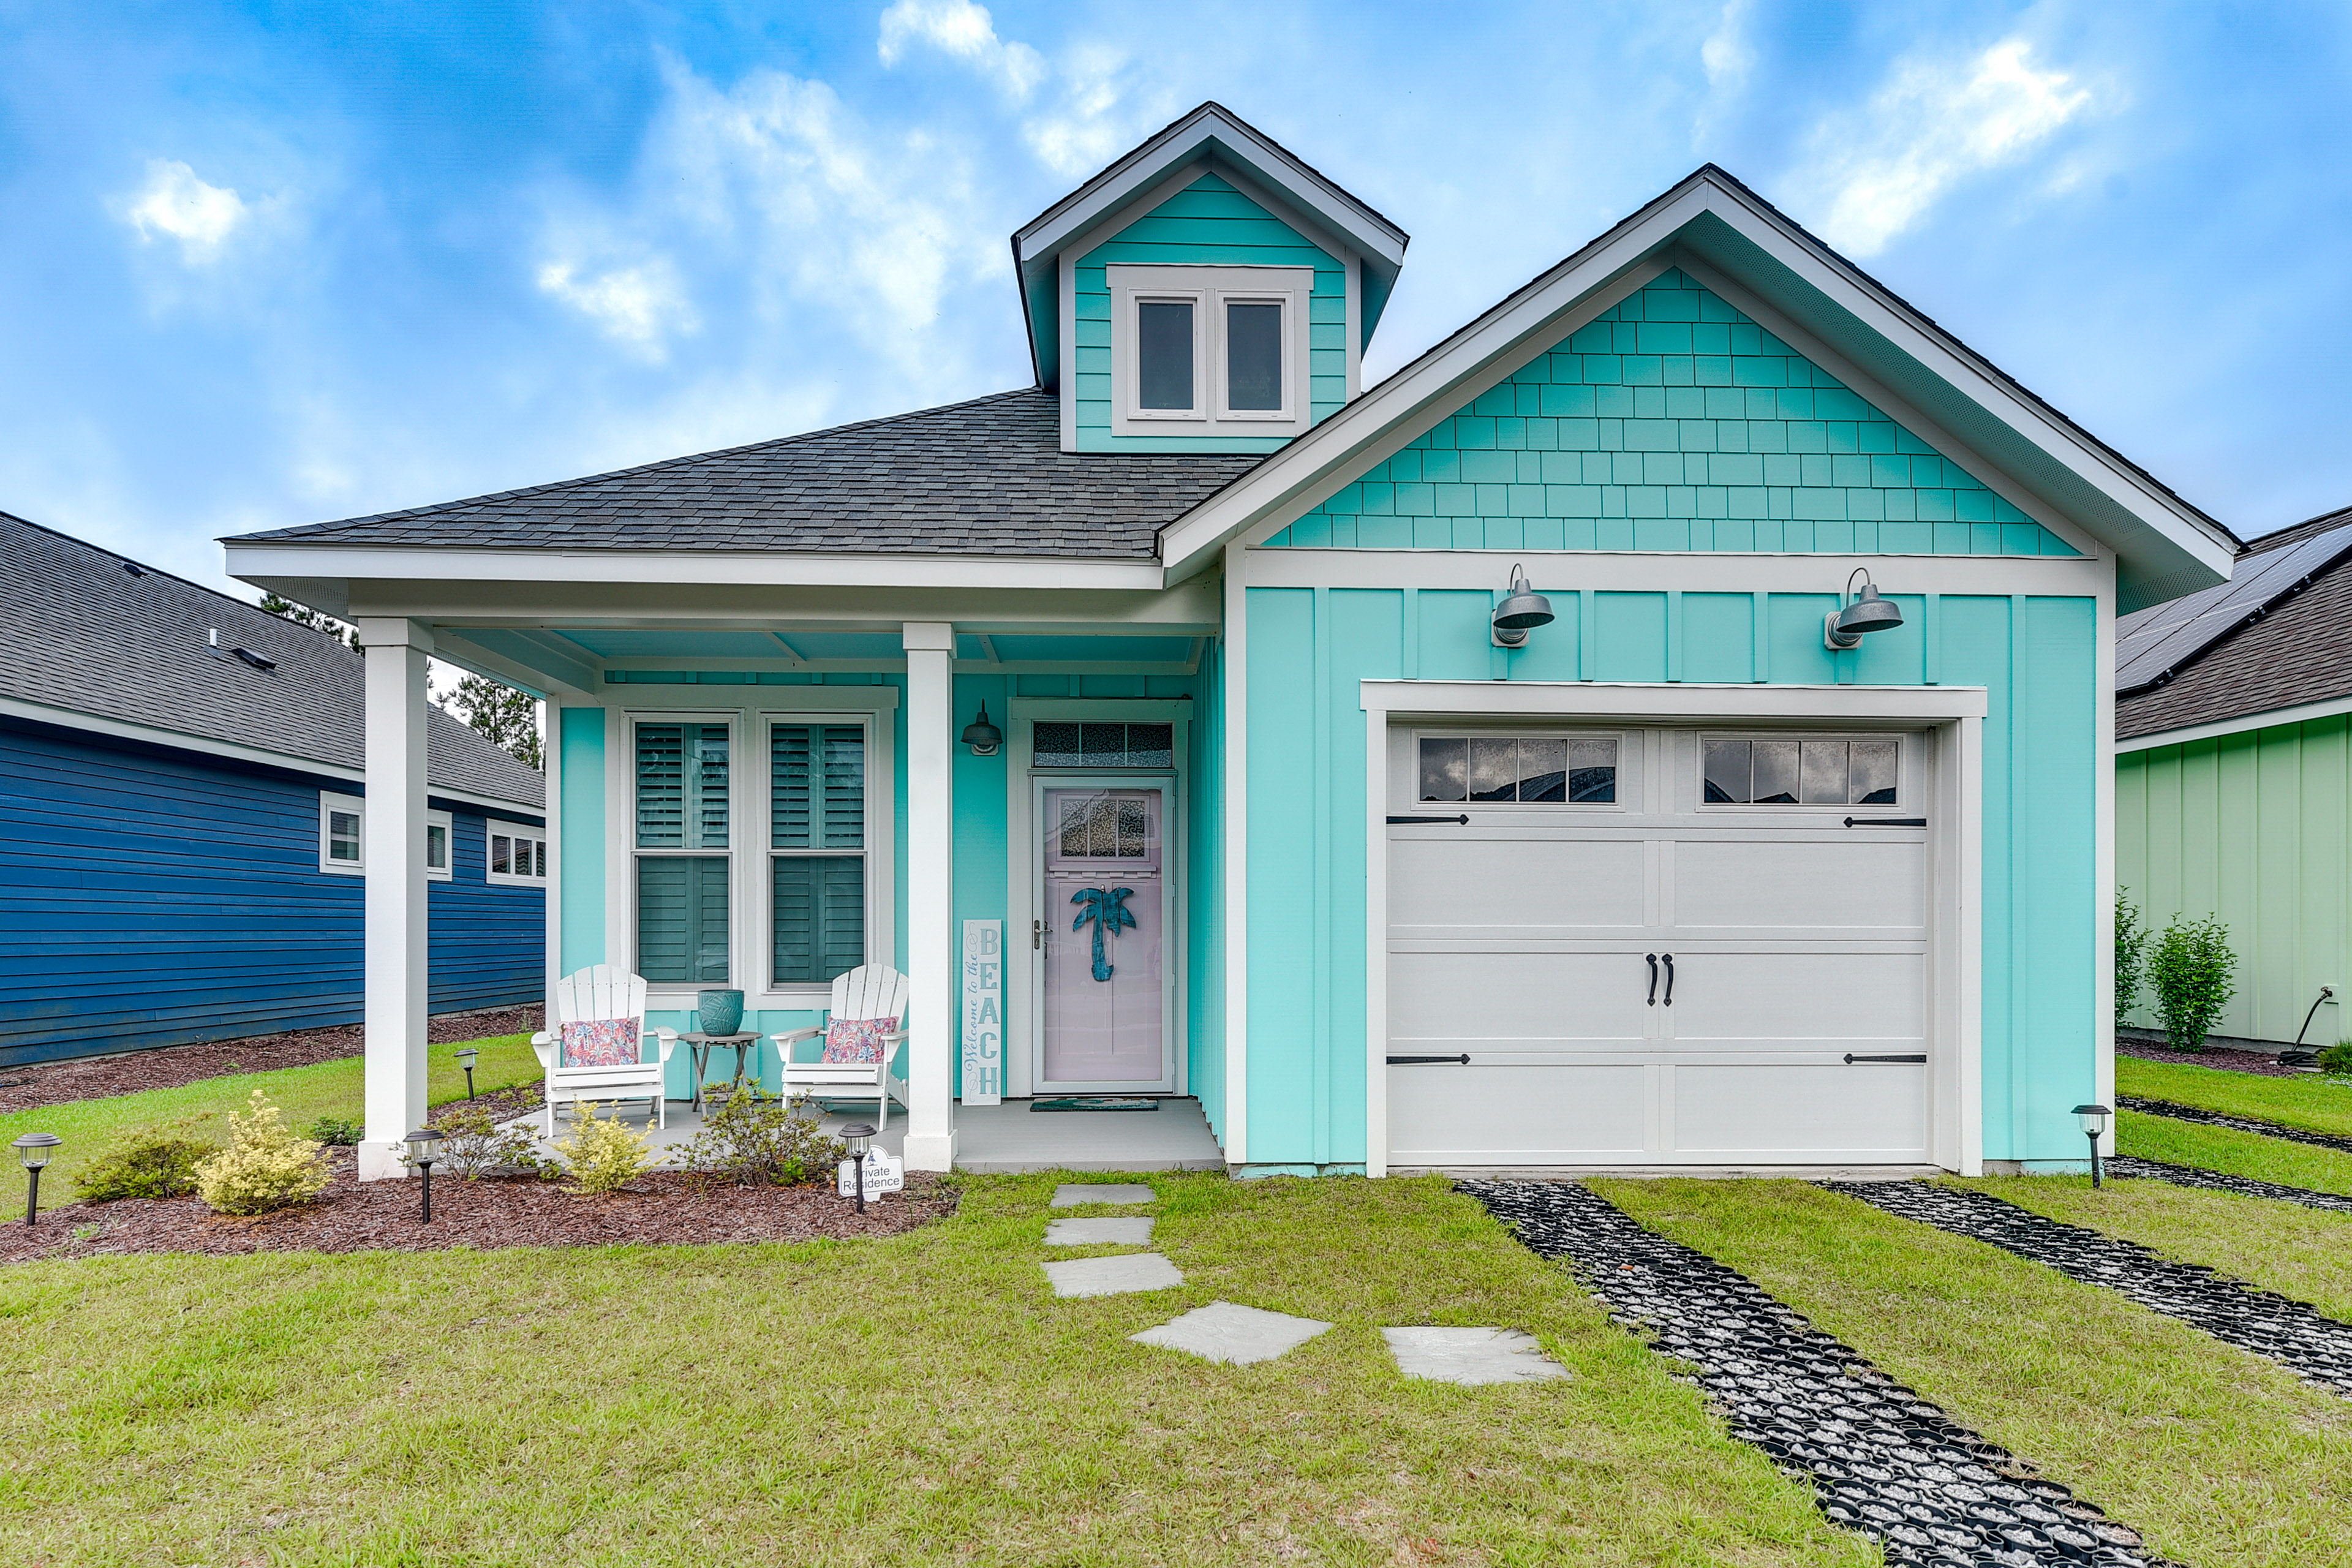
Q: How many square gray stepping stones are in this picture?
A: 5